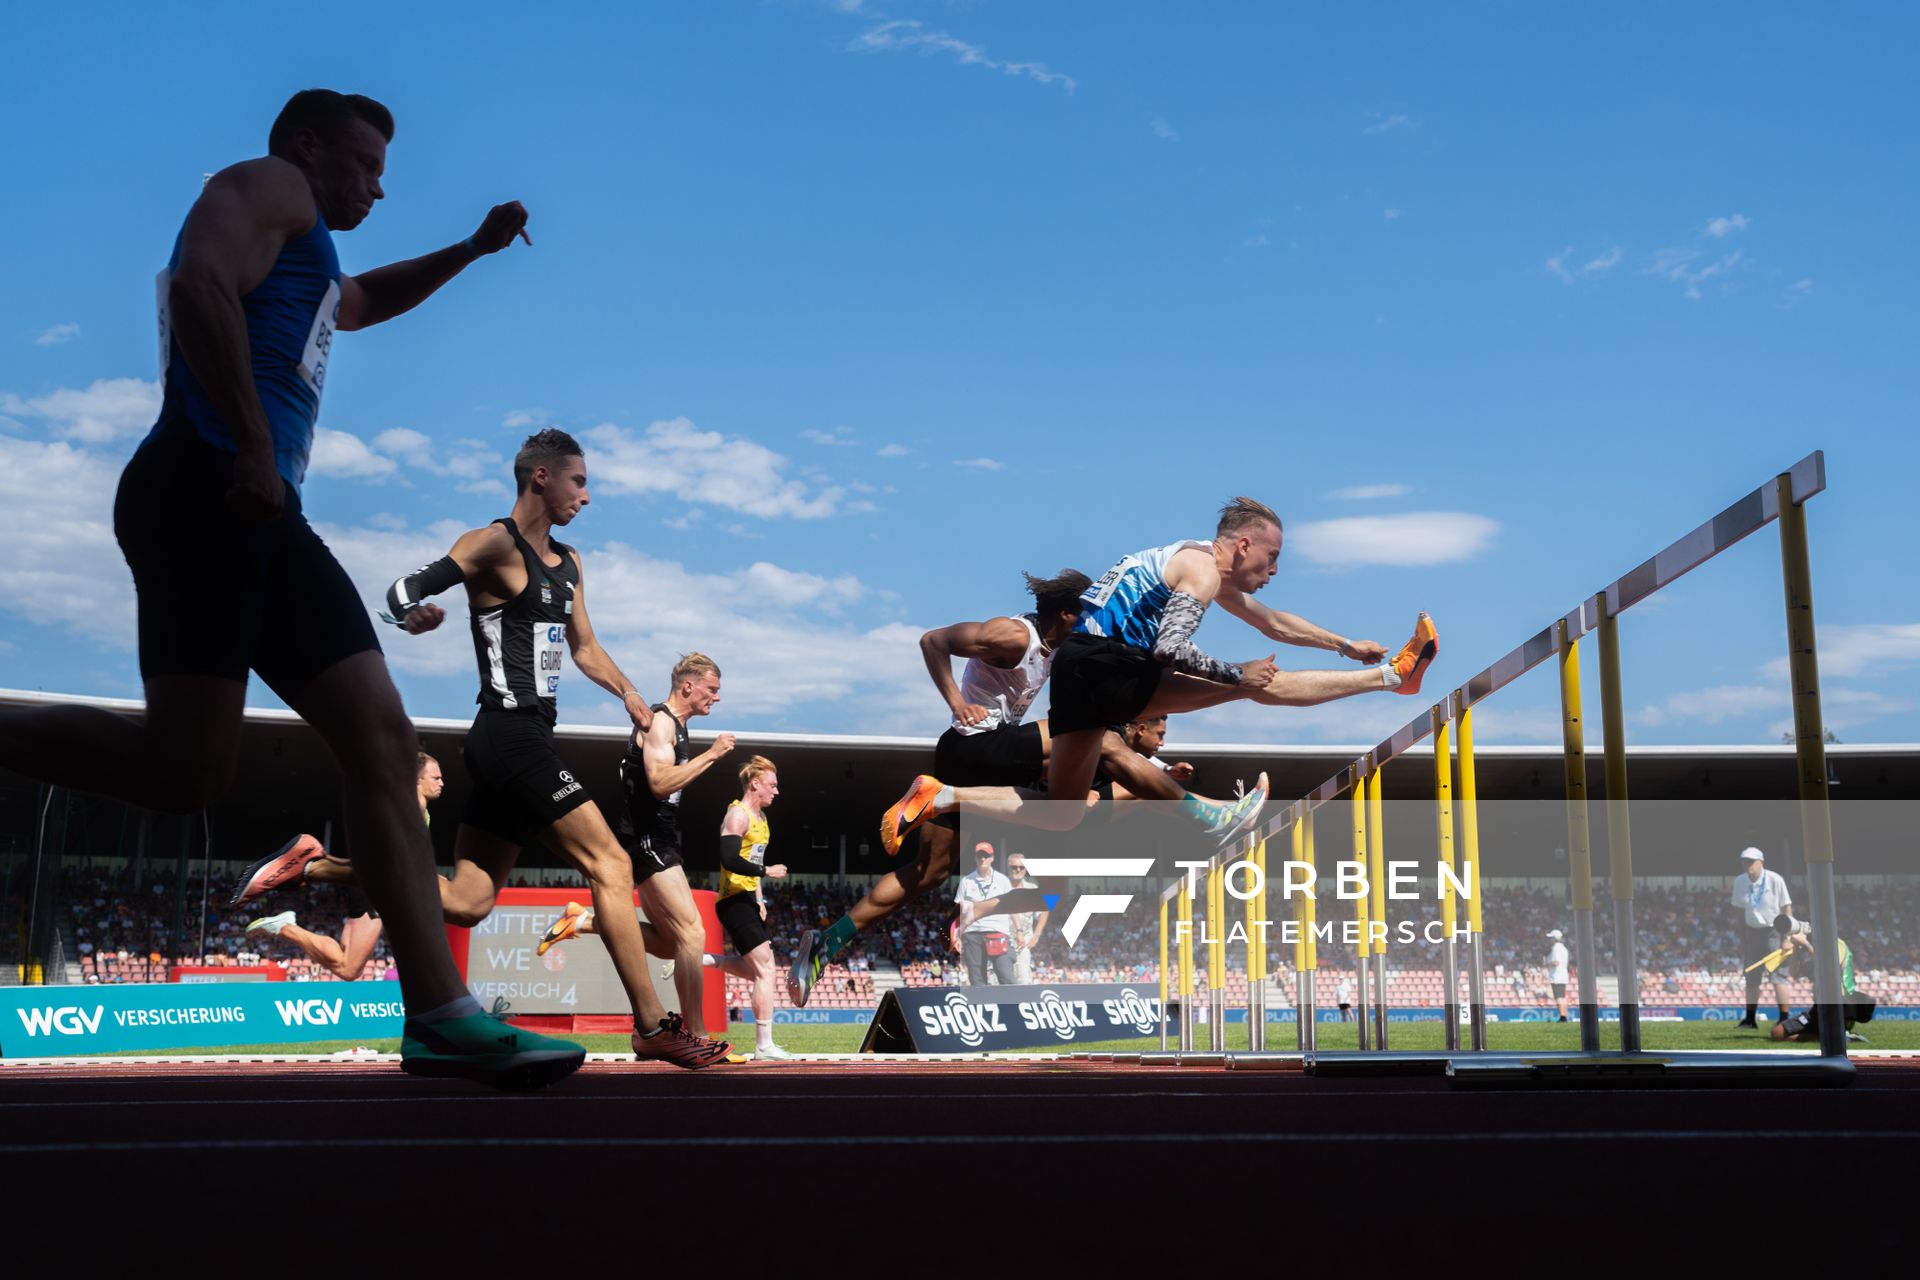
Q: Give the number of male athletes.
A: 8